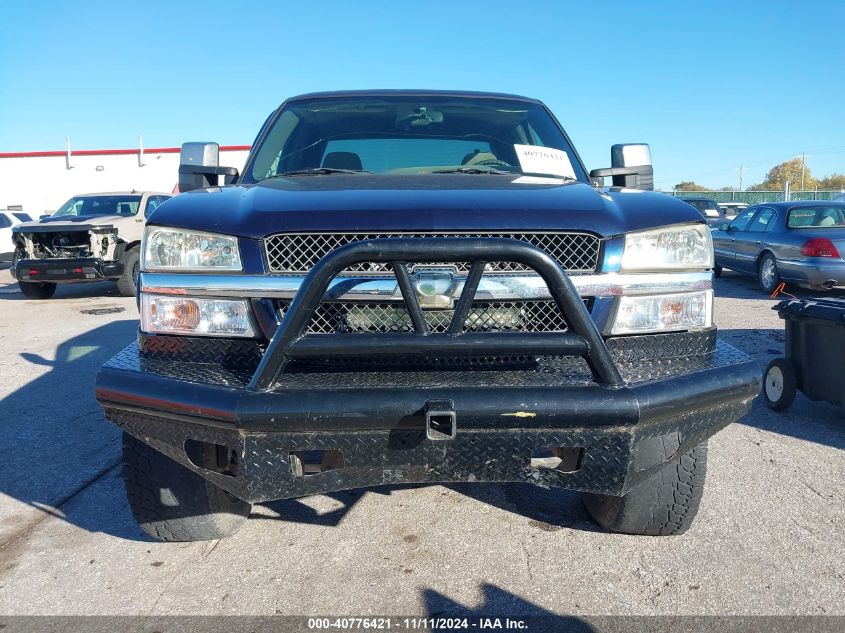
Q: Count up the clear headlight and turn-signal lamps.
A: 4